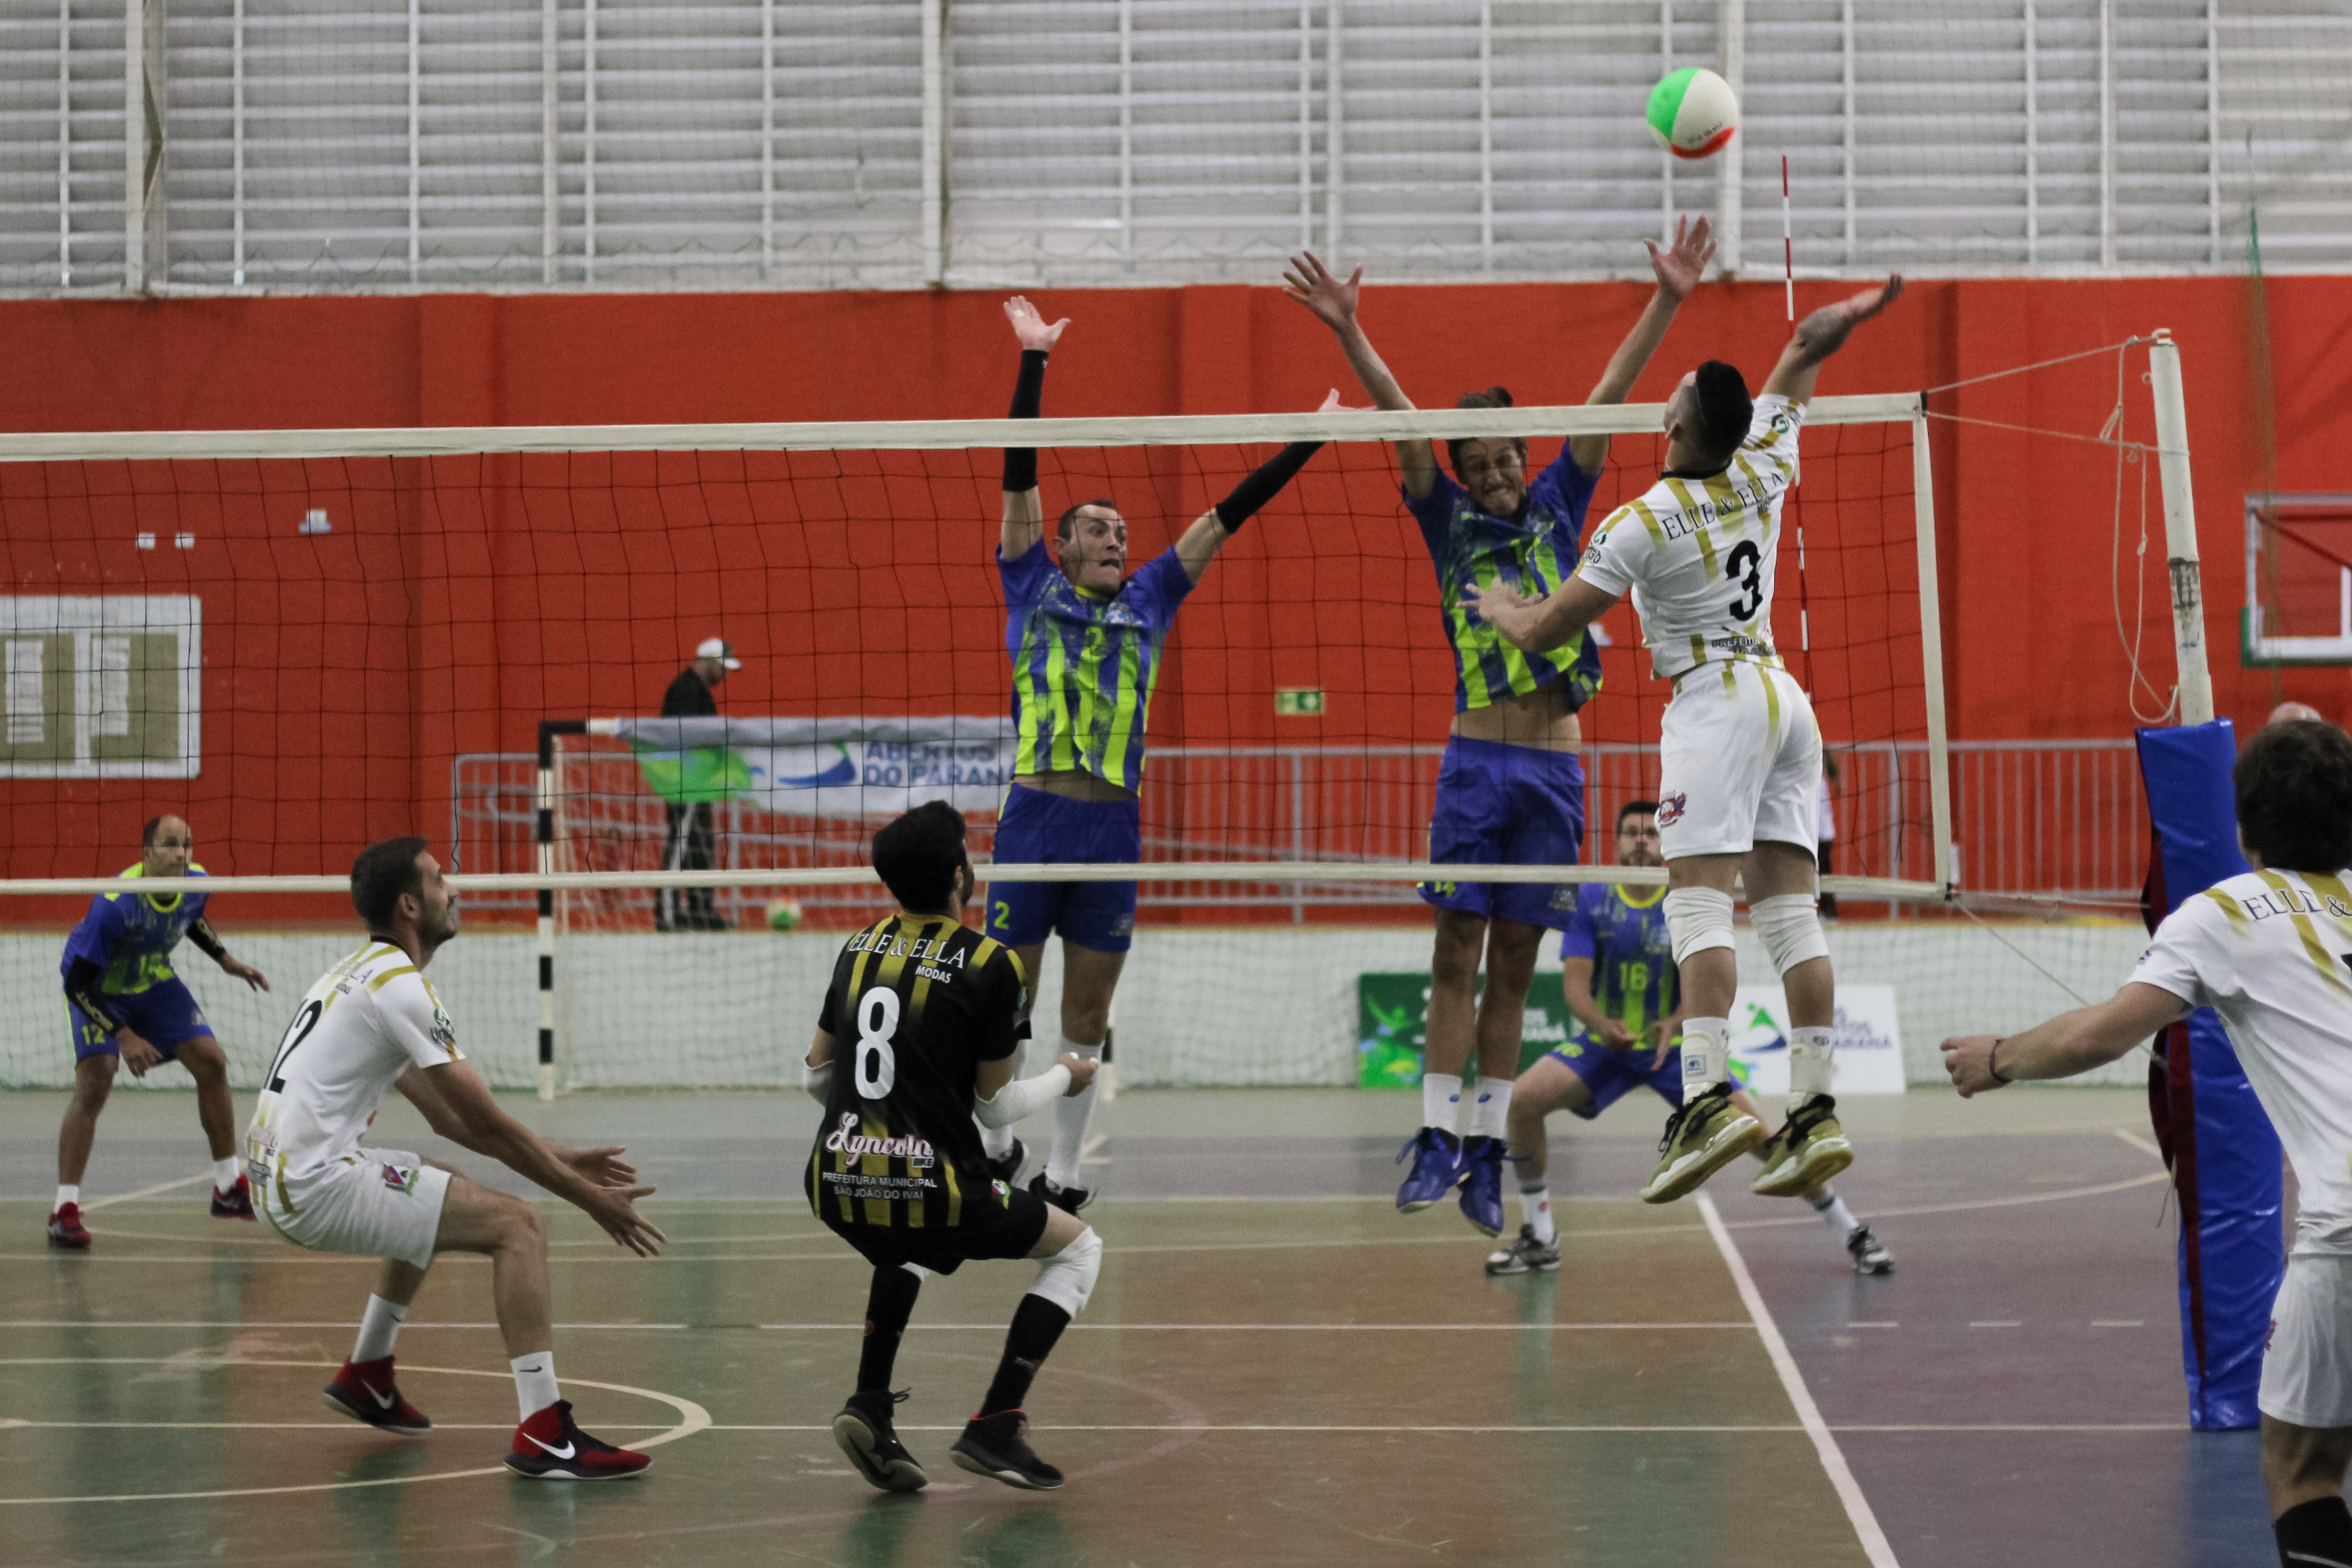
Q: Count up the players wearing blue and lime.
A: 4